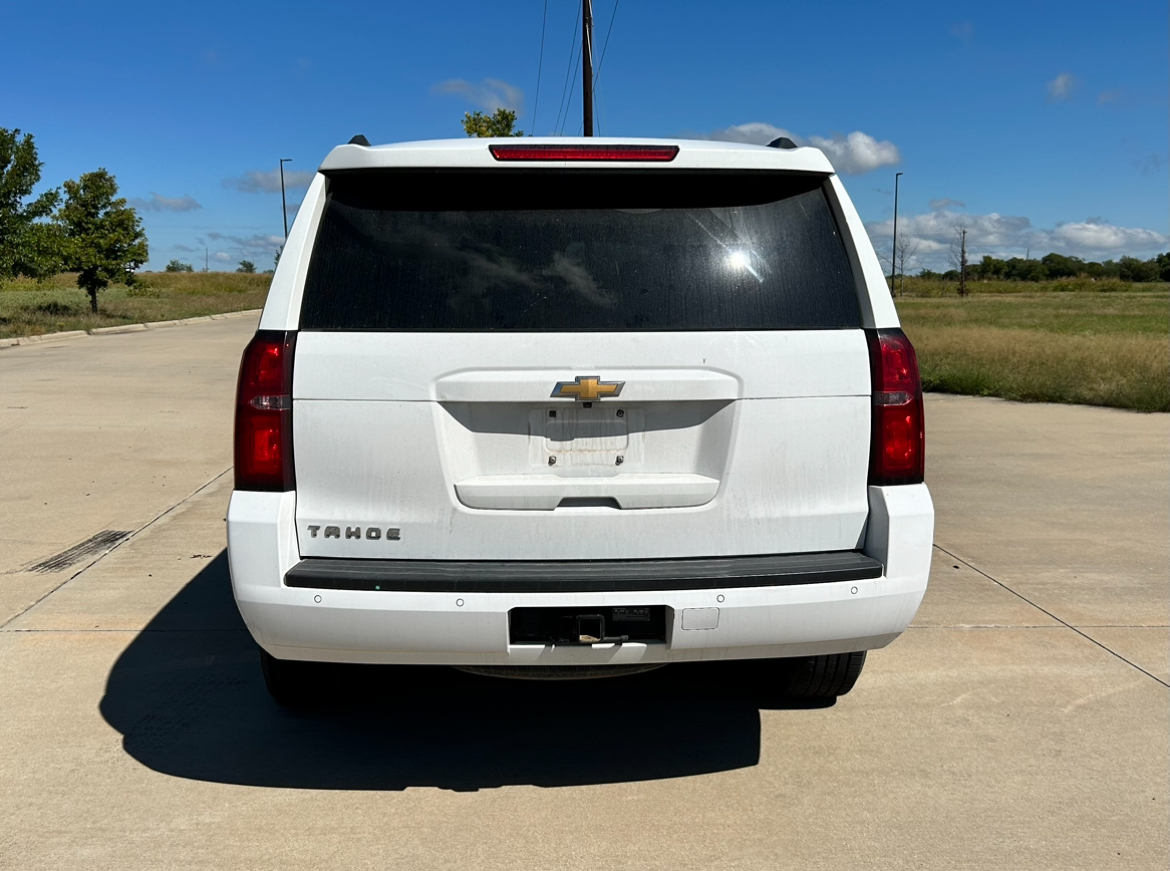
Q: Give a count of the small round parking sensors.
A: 4